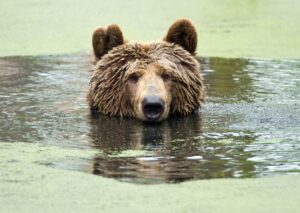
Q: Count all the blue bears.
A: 0